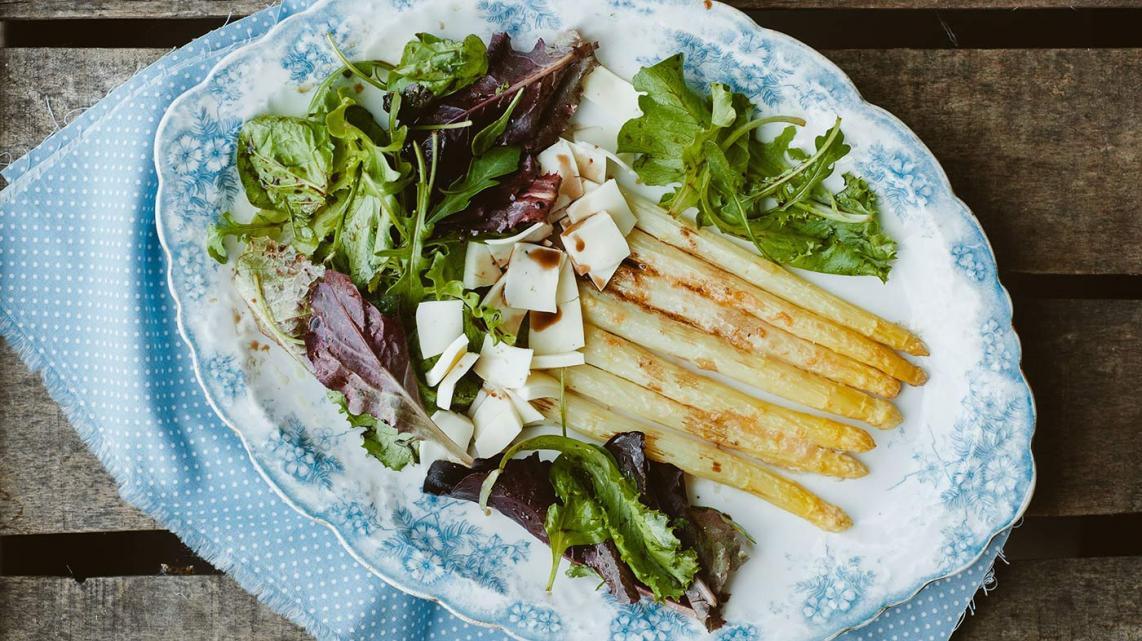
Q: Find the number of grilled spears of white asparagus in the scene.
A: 7